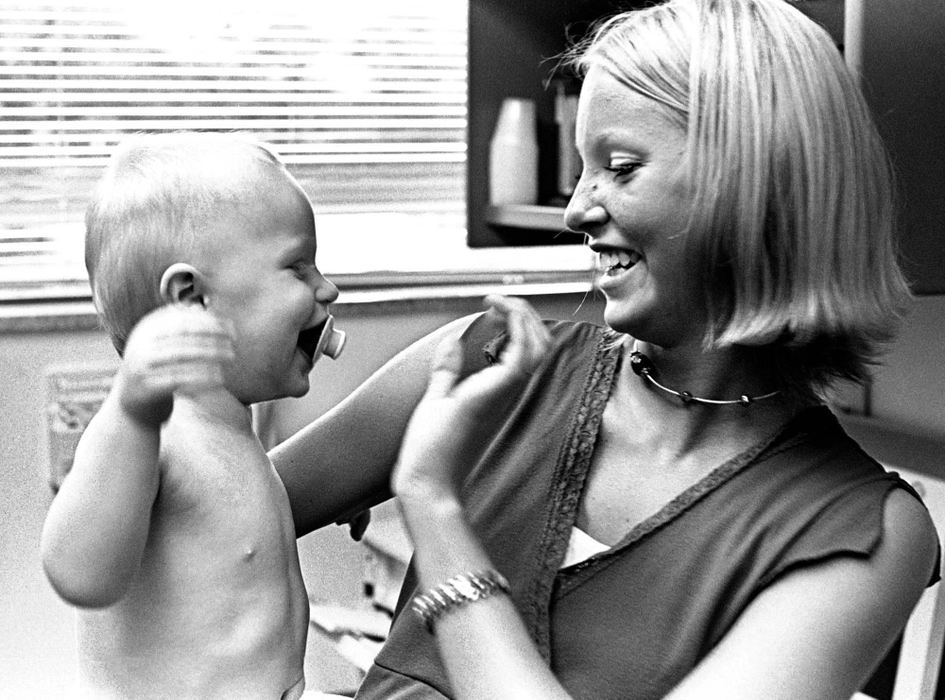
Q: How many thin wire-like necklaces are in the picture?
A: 1